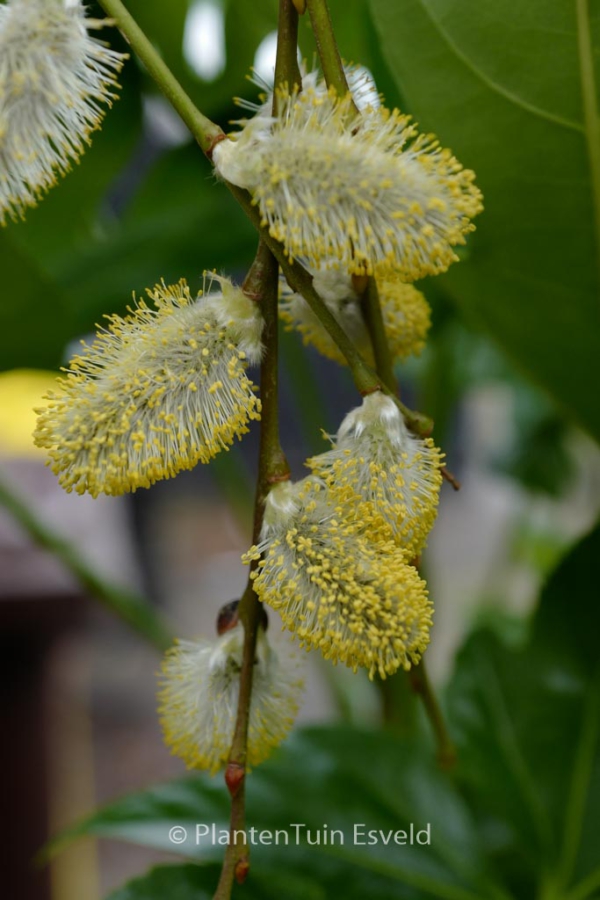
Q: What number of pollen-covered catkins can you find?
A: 7